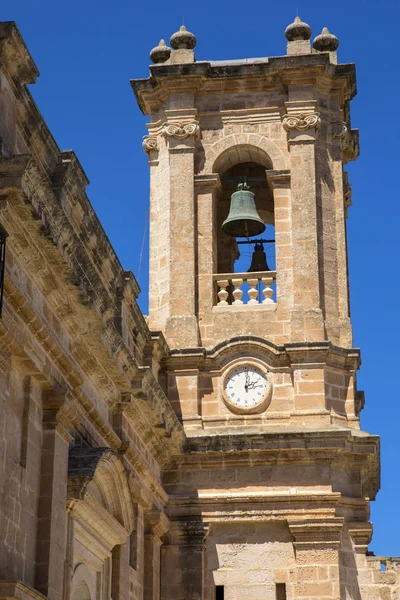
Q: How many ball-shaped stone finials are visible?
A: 4